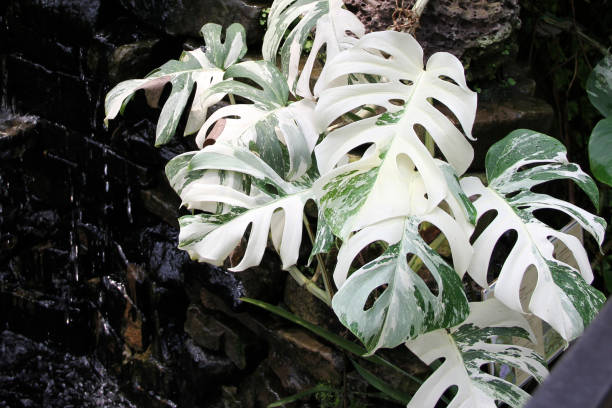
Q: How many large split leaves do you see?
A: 8